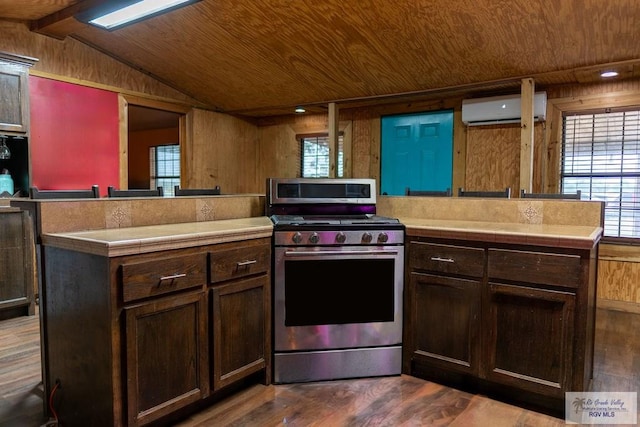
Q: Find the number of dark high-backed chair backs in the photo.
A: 6